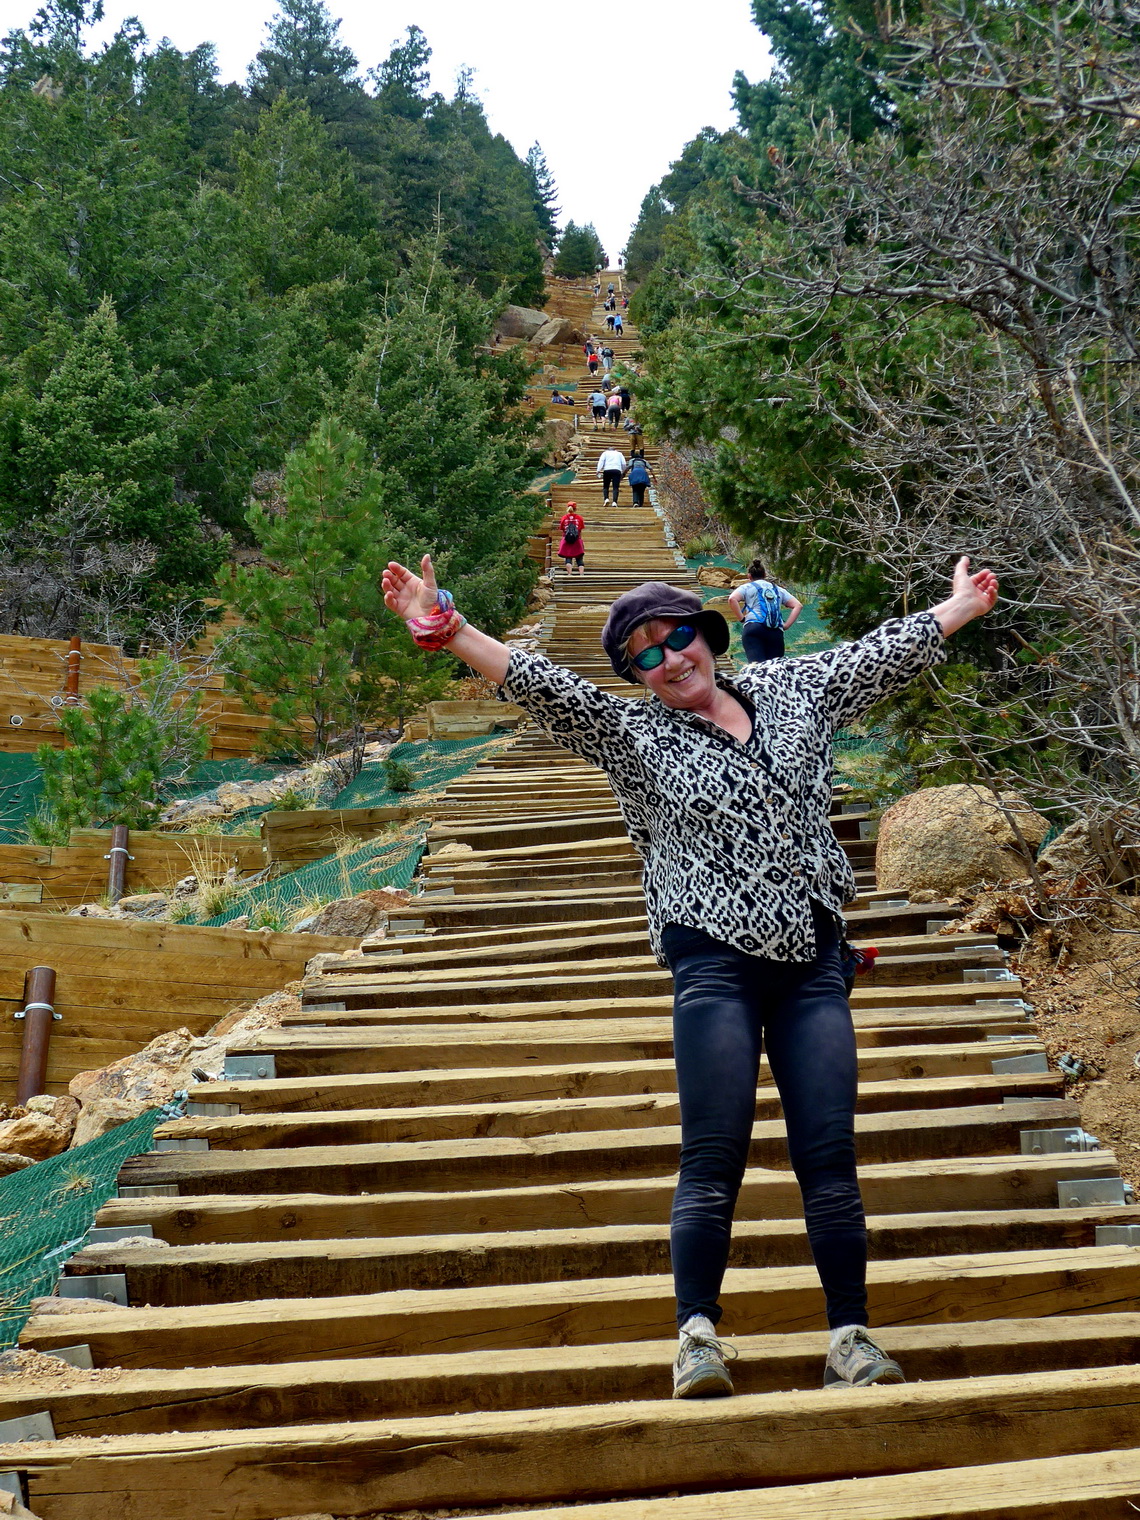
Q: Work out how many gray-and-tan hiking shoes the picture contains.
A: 2